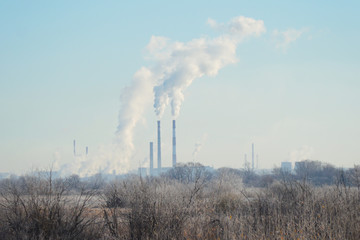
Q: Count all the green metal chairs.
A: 0